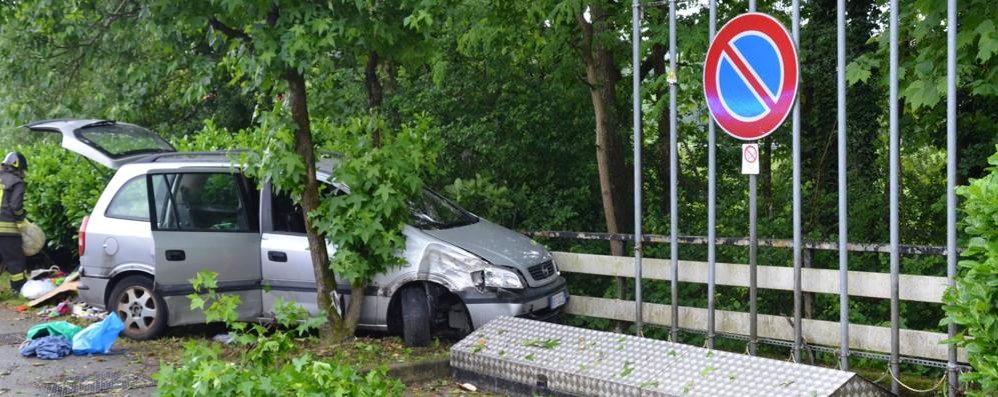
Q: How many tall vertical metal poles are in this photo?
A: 8